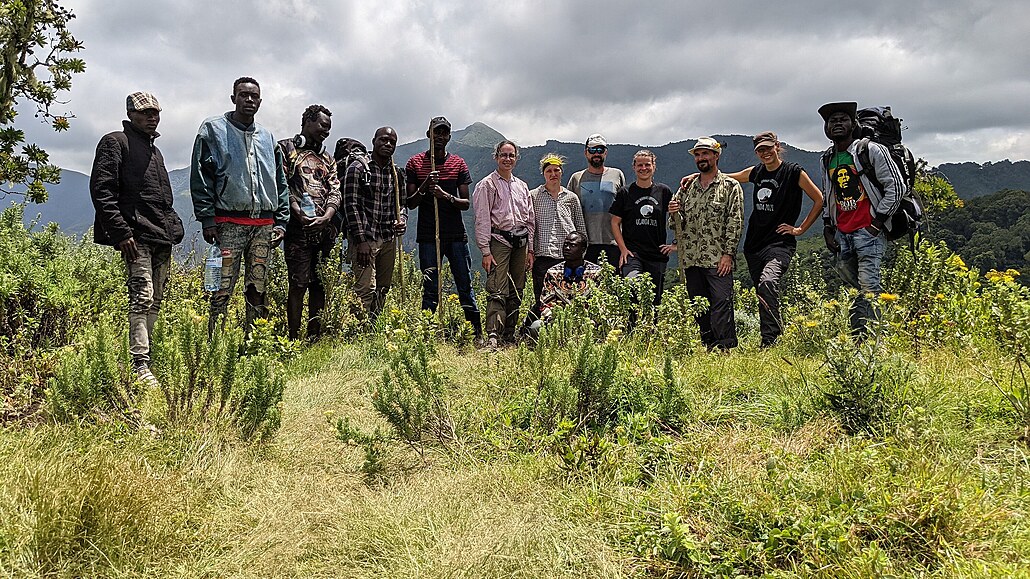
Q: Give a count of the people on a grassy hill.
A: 13